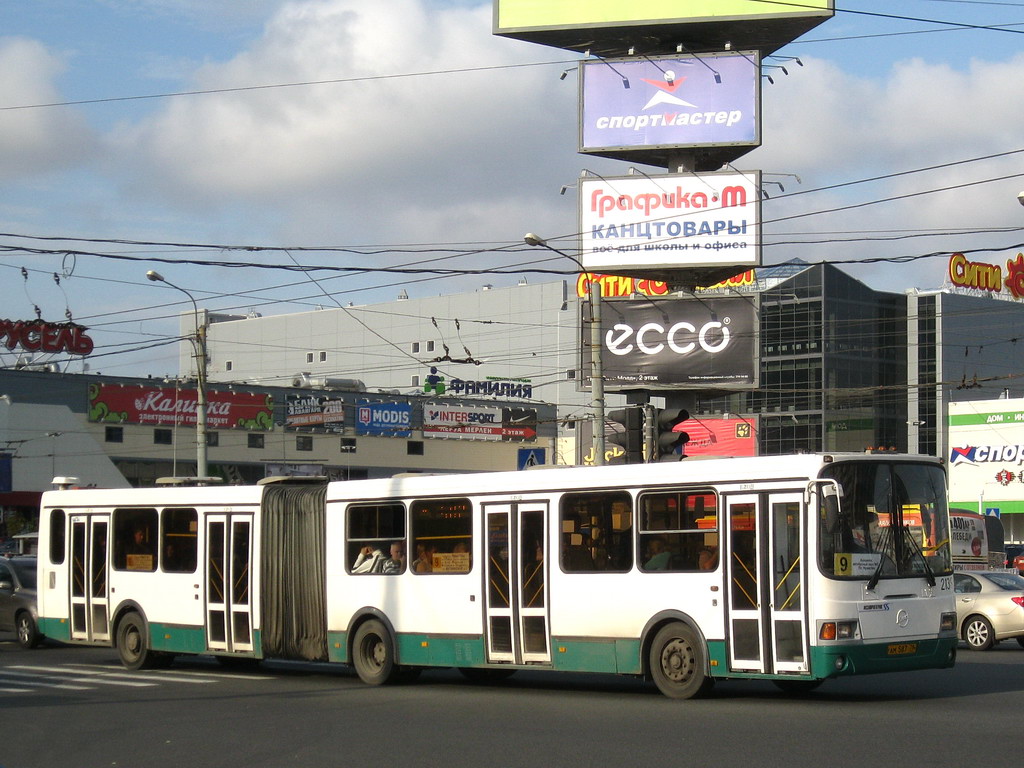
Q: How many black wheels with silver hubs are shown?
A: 2